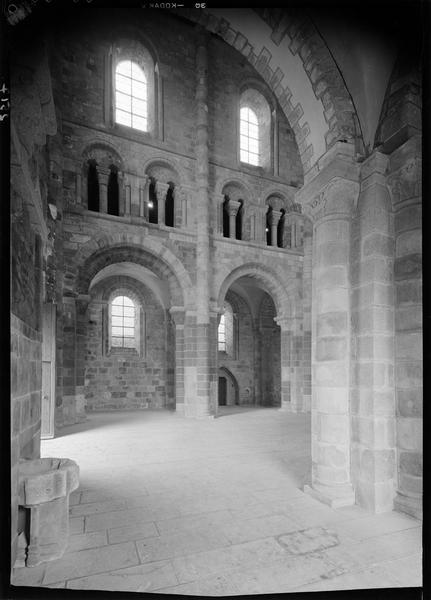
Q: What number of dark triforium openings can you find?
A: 8